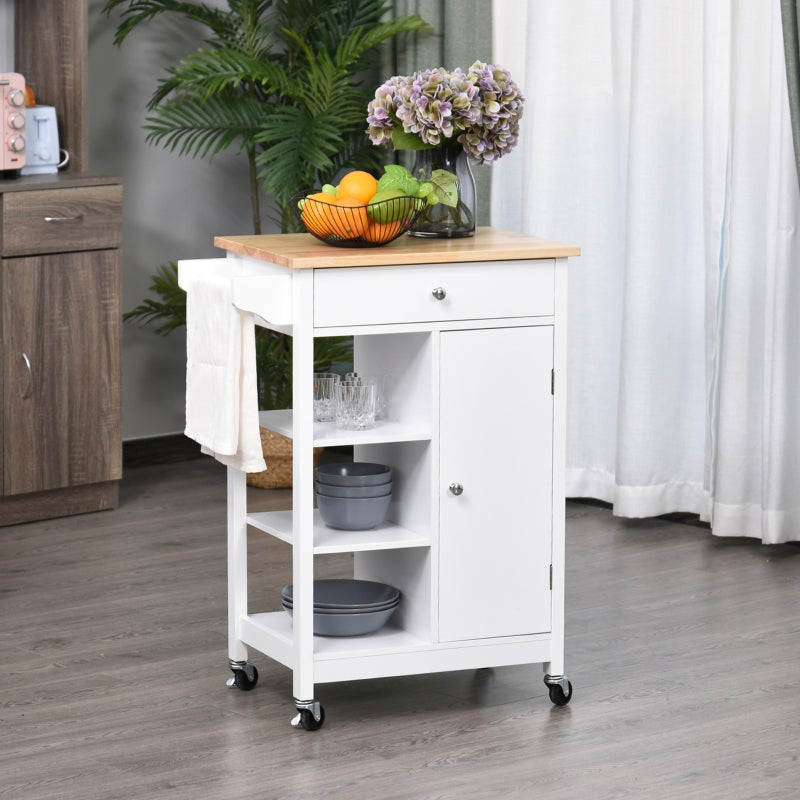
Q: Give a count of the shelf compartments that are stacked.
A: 3